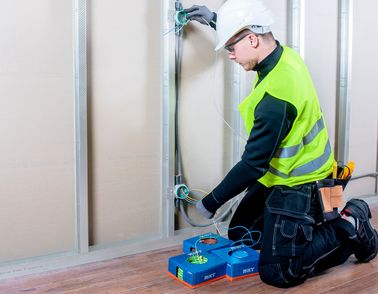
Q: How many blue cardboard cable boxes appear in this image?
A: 3